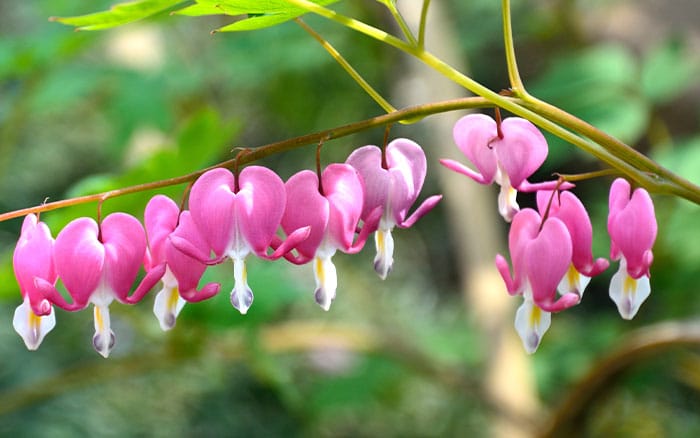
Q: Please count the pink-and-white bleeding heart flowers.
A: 10